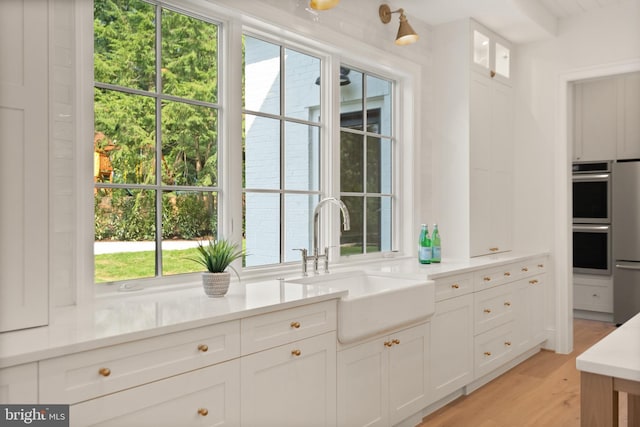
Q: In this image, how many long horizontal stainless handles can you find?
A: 3